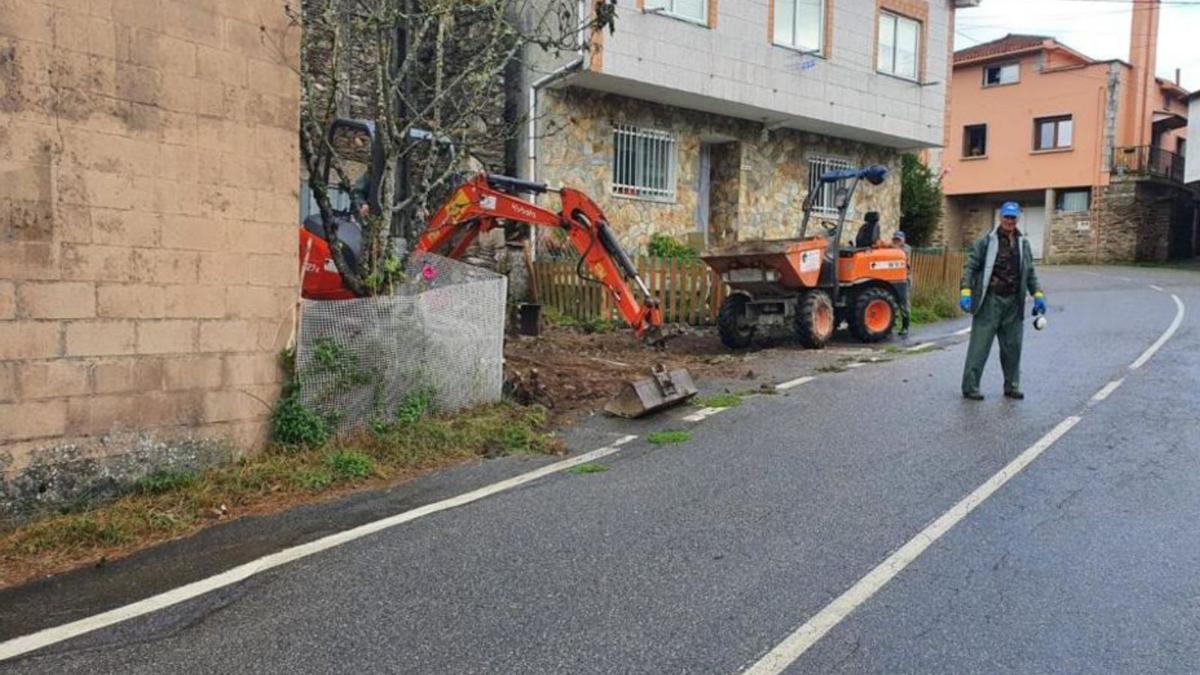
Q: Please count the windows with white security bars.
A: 2